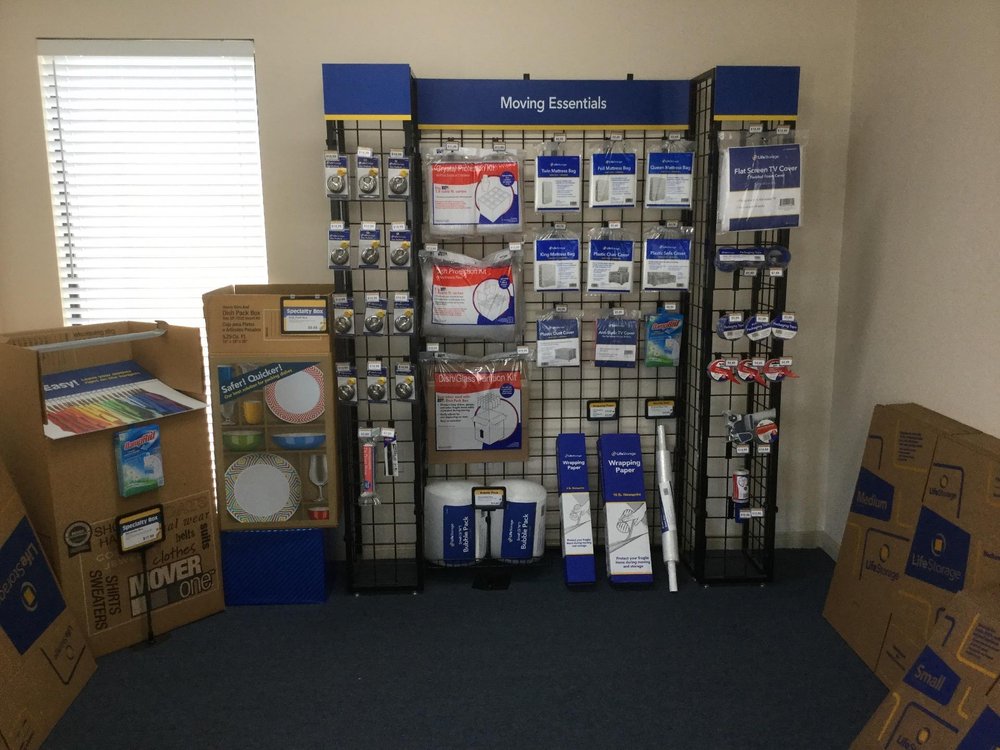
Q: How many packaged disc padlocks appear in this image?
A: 12